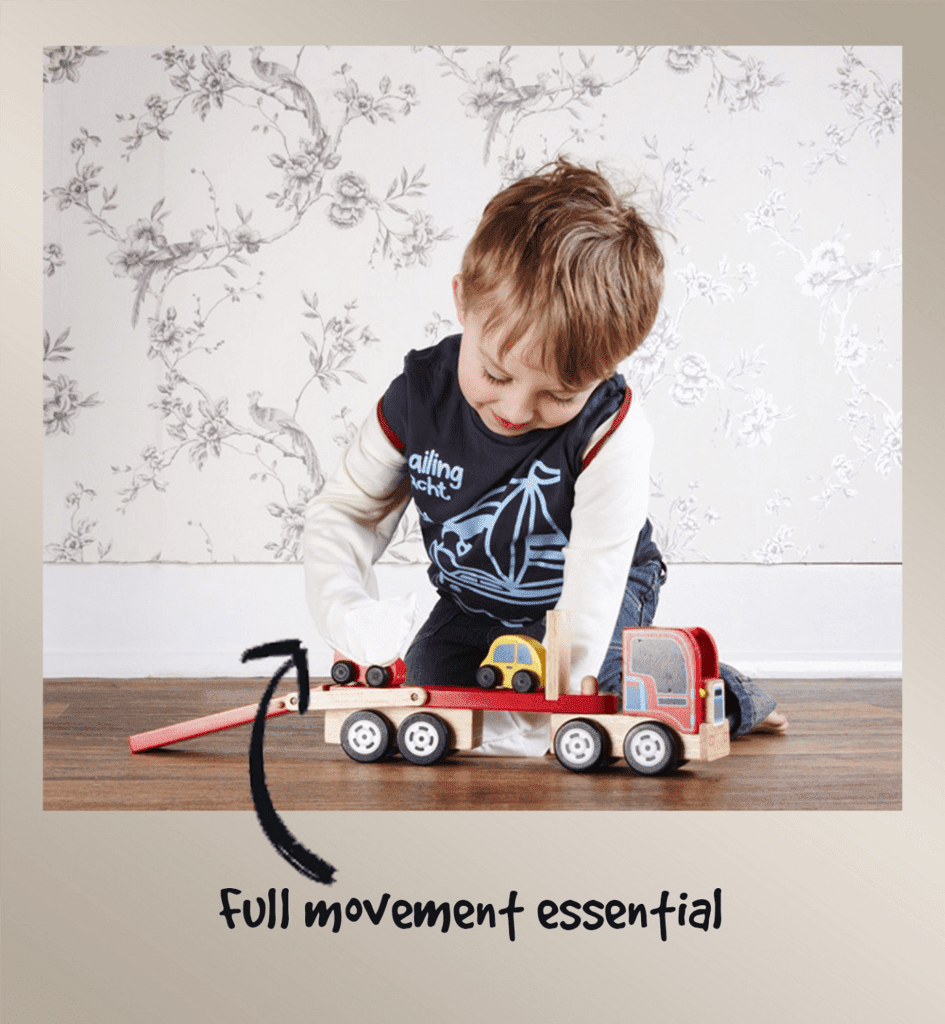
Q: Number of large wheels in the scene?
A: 4